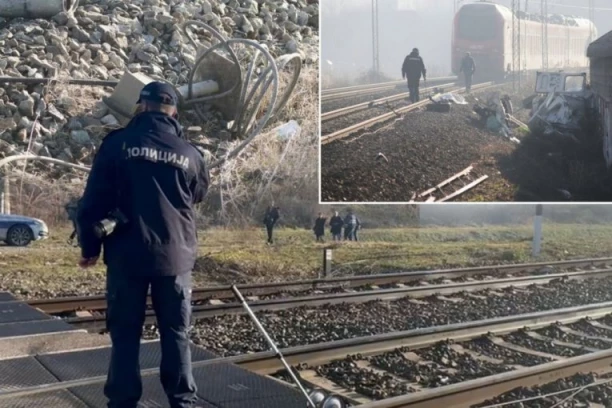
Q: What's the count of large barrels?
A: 0